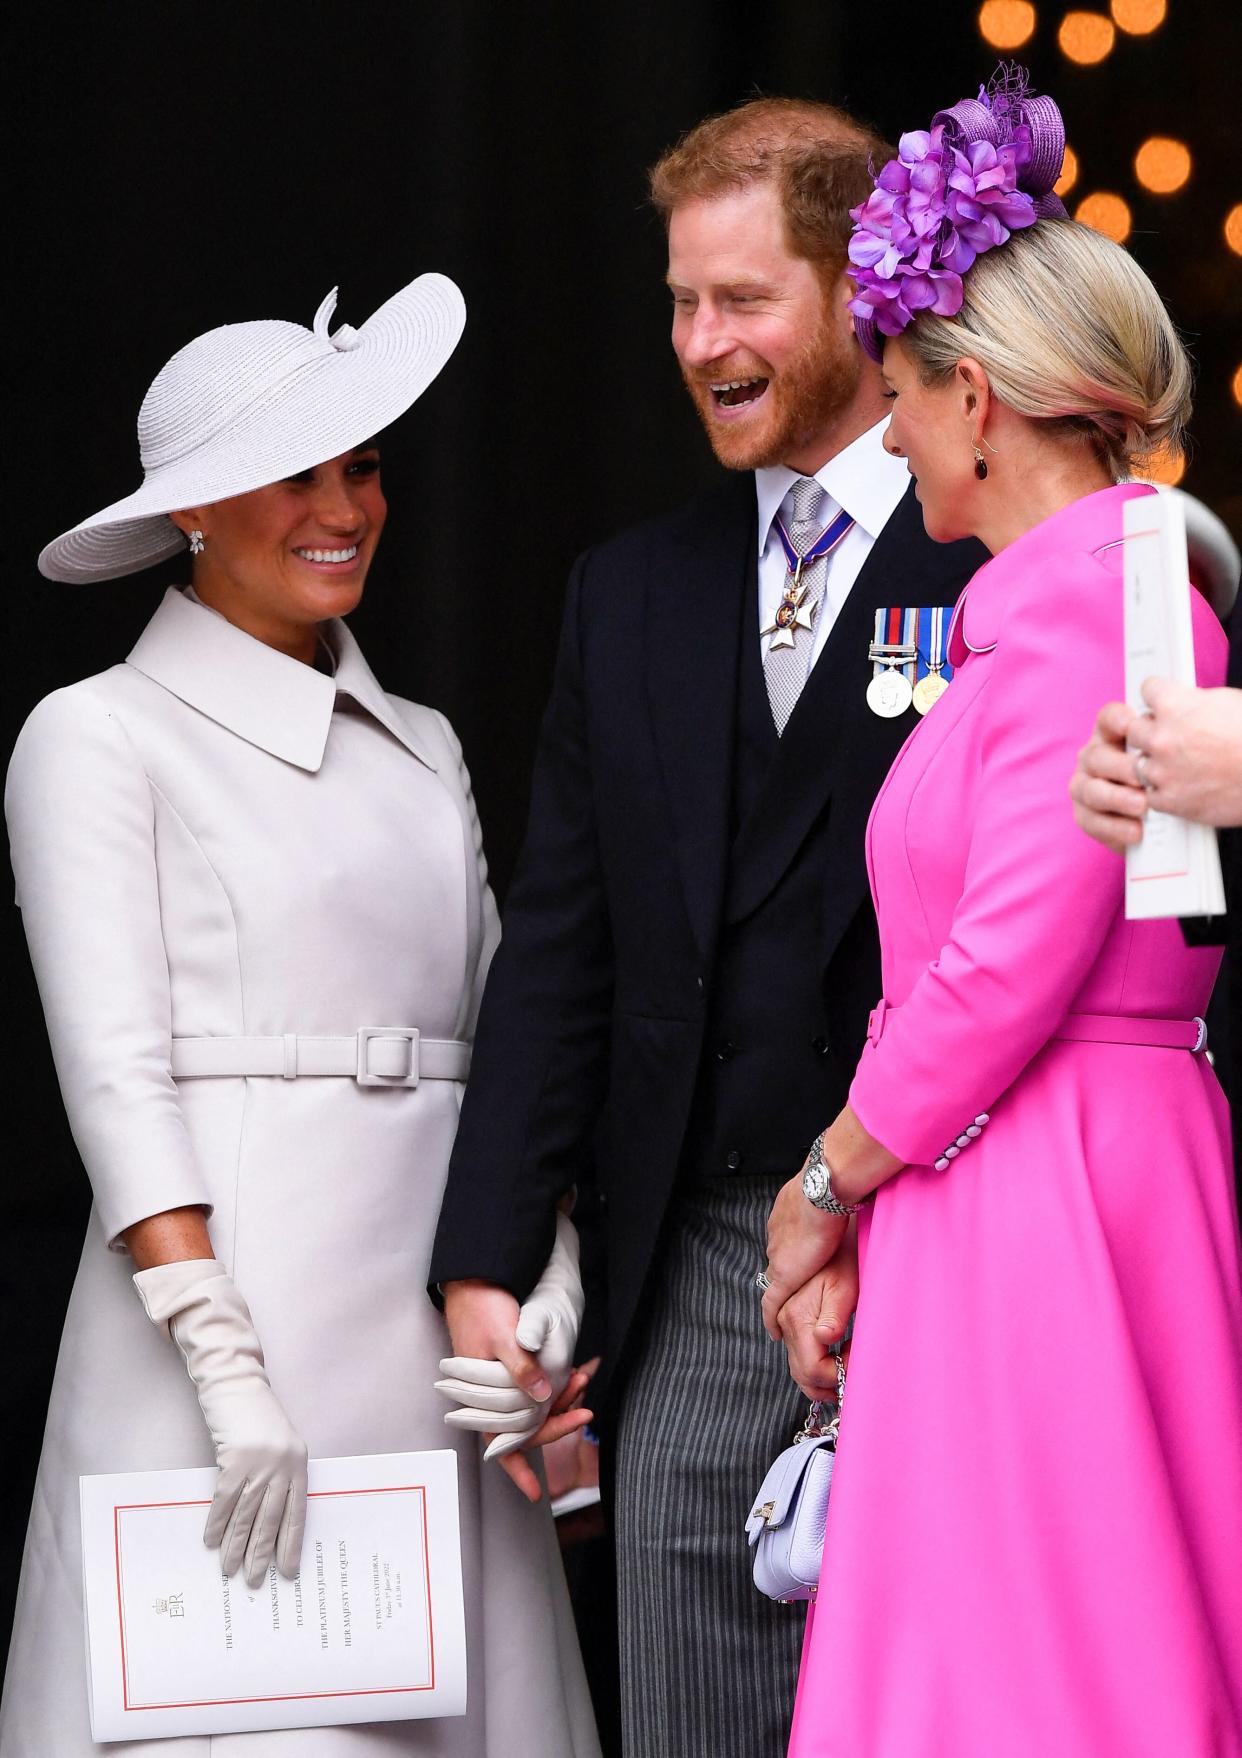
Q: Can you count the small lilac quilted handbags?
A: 1